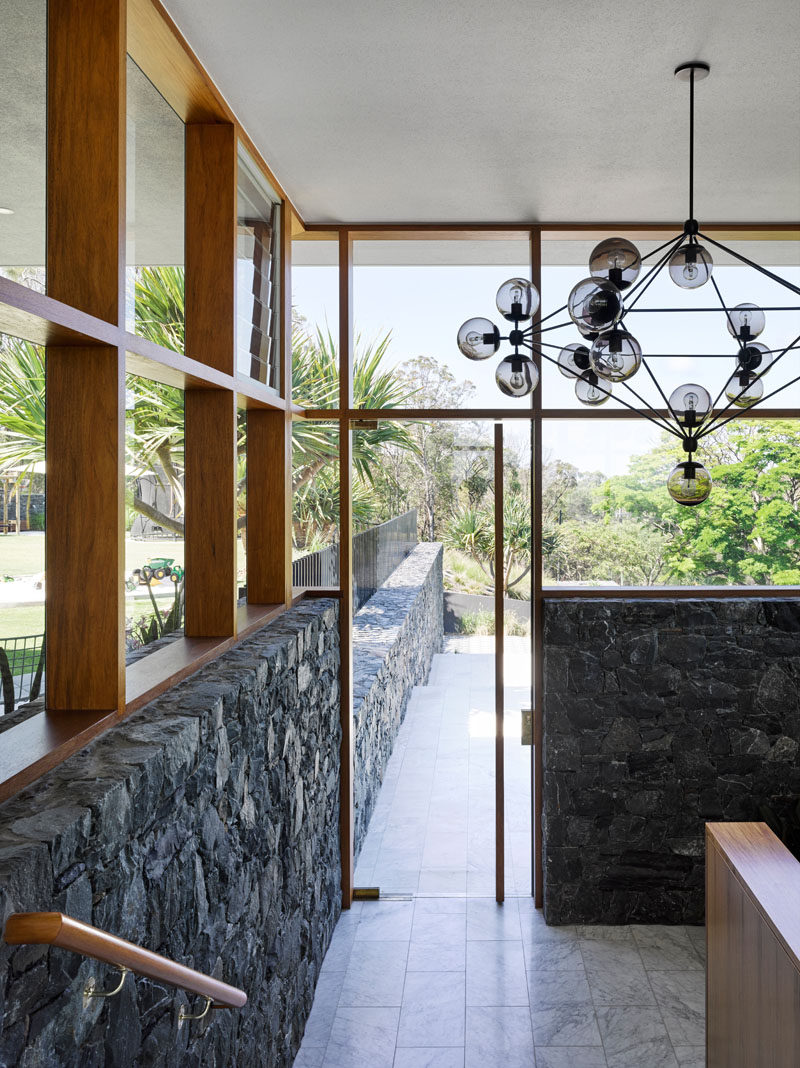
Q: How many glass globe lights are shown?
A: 15